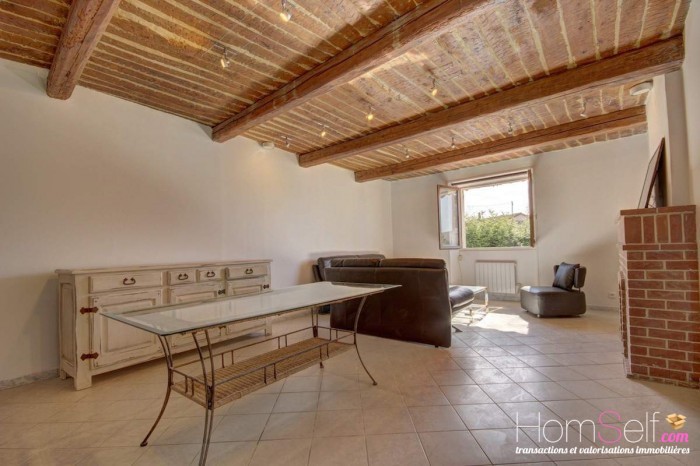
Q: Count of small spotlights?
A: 10